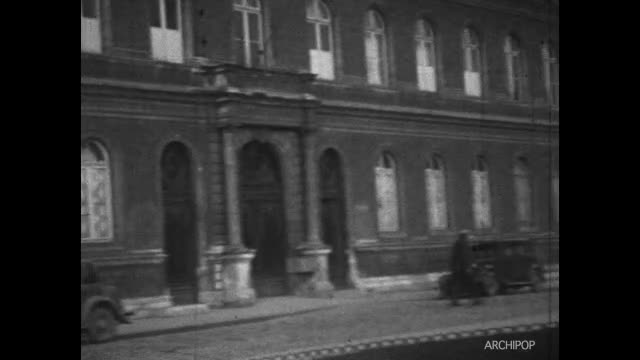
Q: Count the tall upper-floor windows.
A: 9